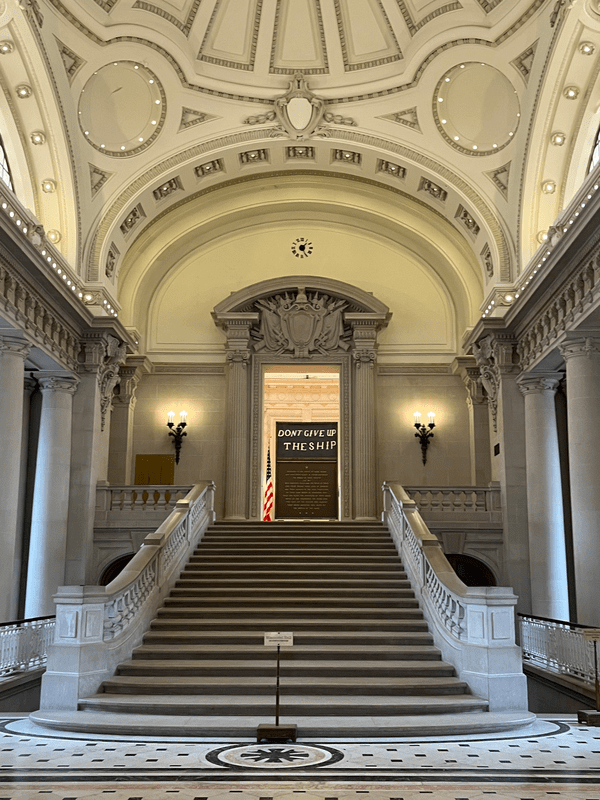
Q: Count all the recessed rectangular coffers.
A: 11